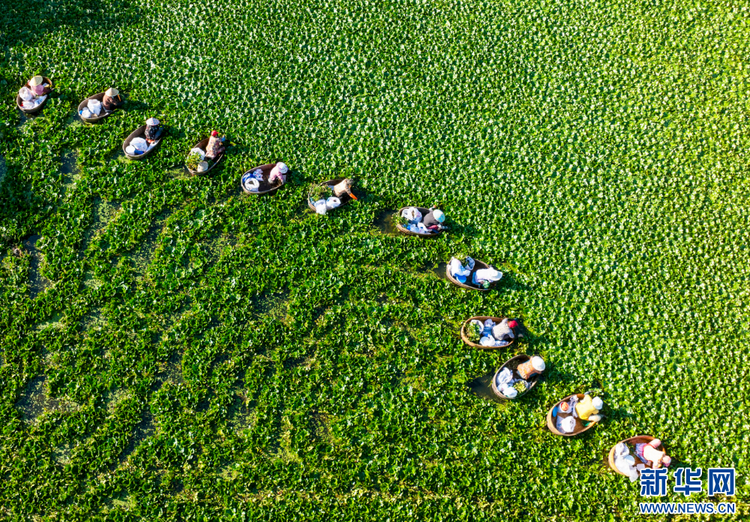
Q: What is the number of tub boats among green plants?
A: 12